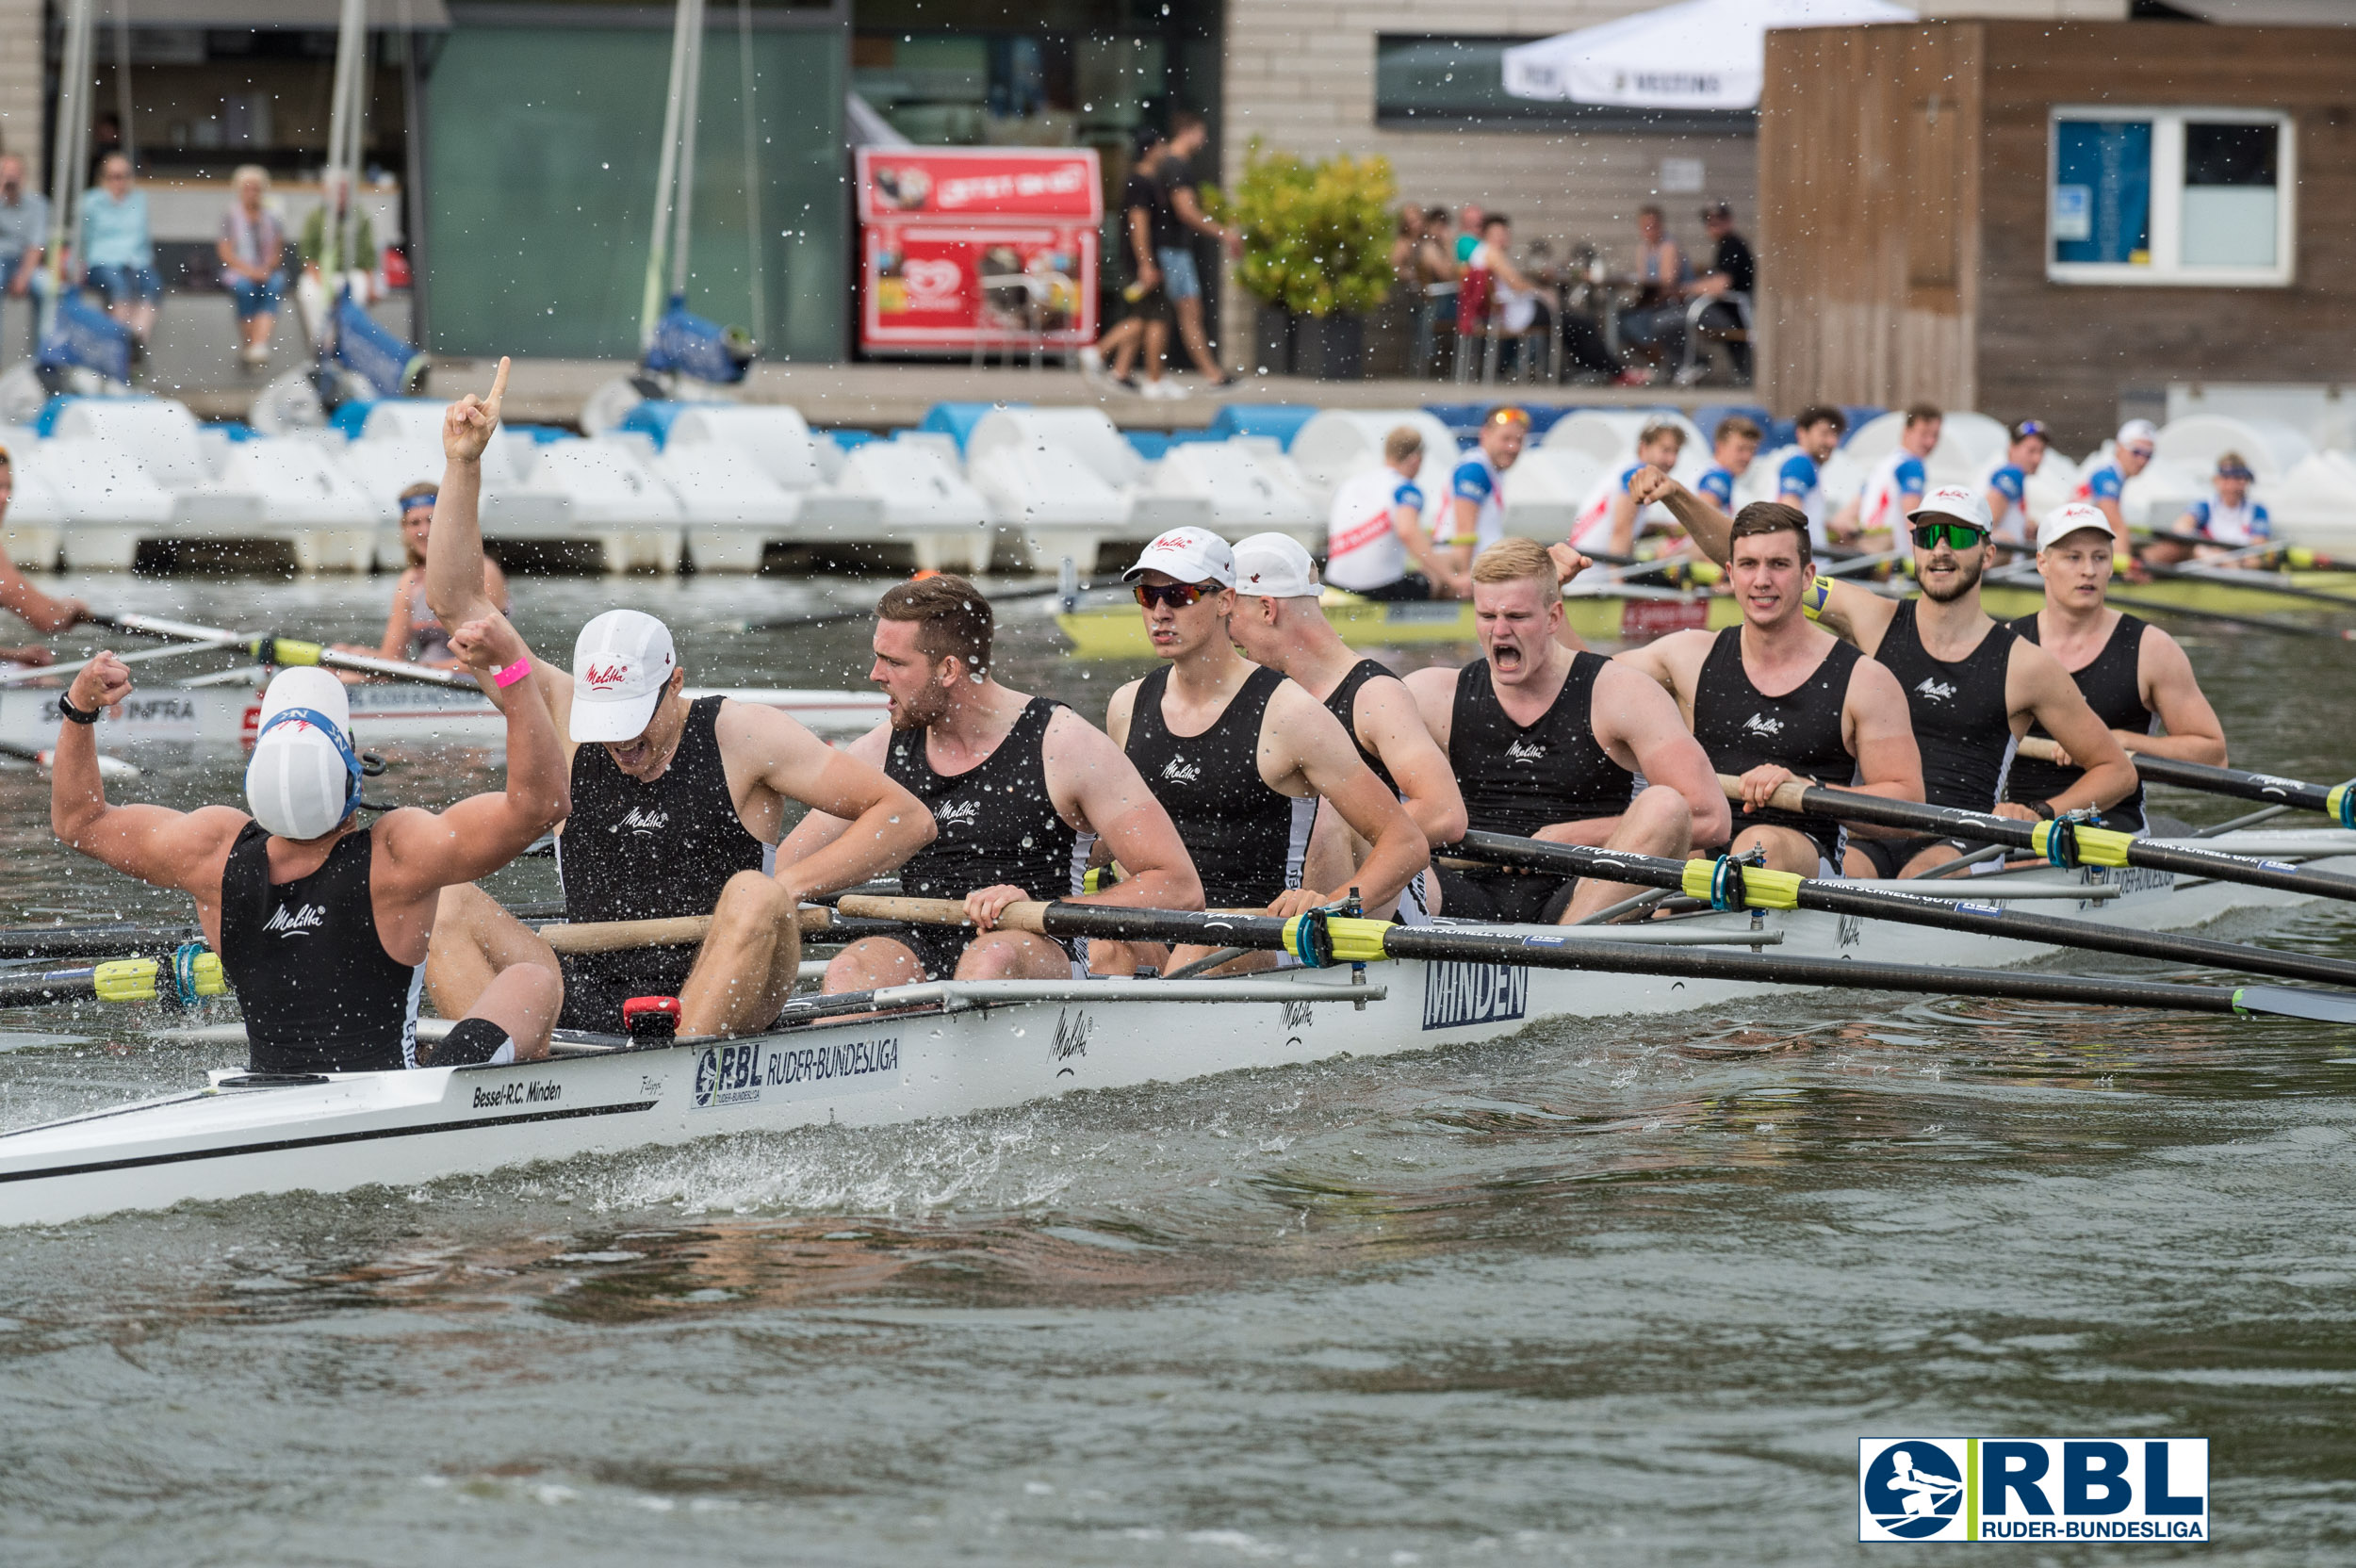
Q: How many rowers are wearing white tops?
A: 9